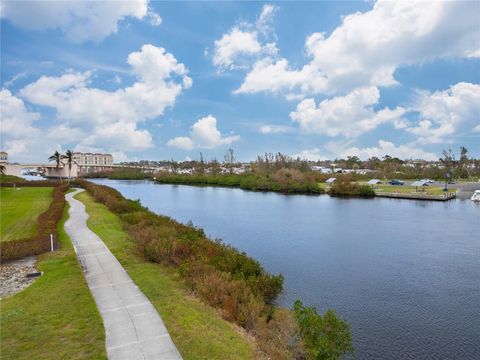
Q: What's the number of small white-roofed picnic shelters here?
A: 3